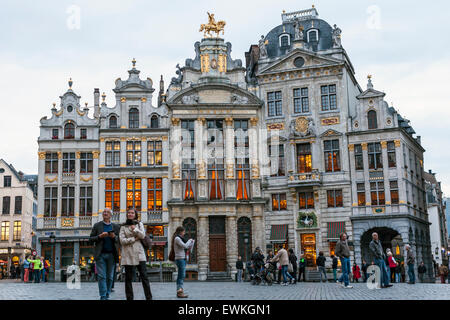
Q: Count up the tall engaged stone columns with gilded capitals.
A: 4